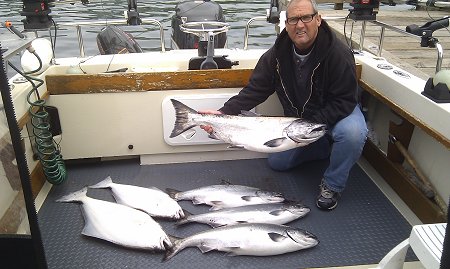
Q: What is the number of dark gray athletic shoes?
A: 1